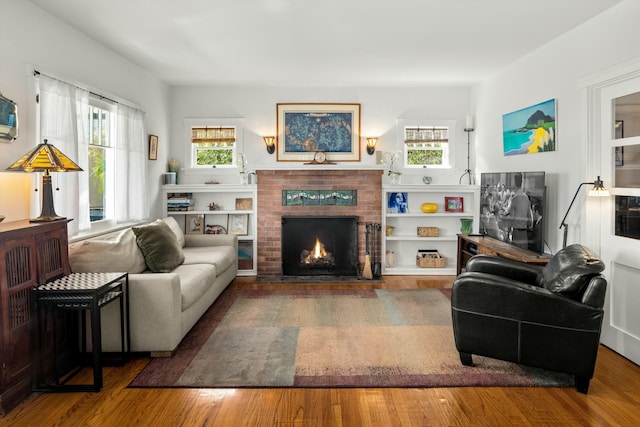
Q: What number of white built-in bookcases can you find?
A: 2